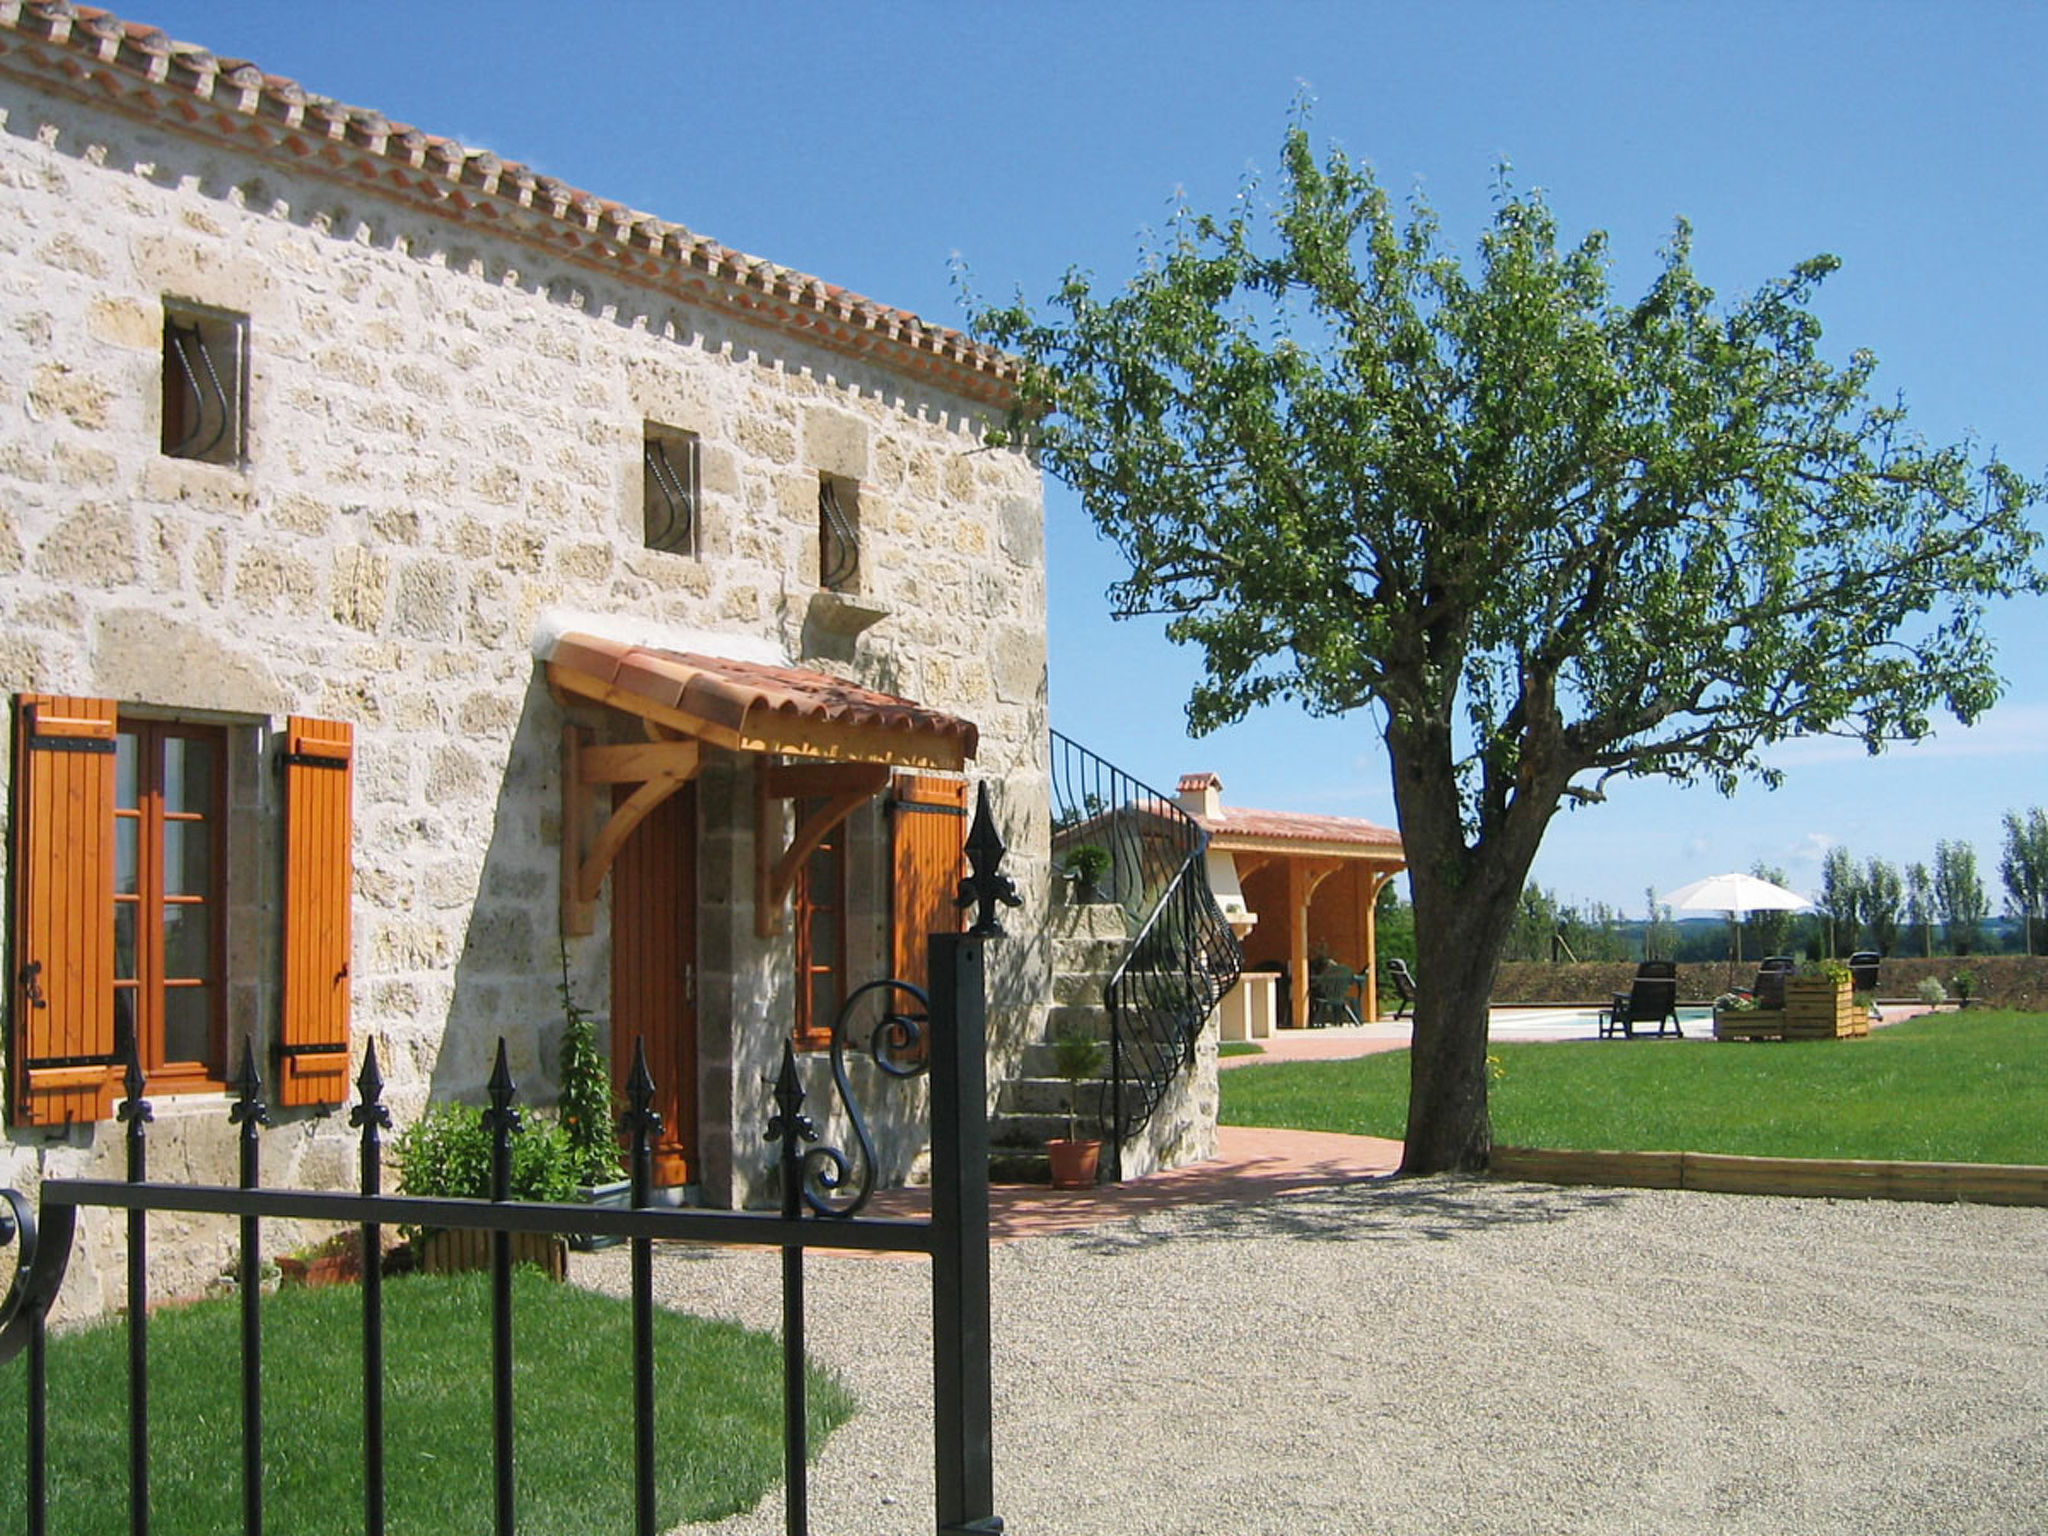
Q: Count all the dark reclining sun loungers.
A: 4